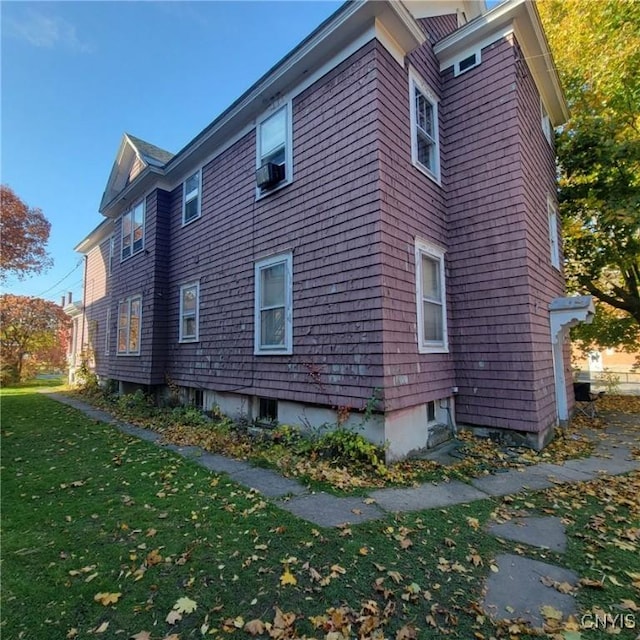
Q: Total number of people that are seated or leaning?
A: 0